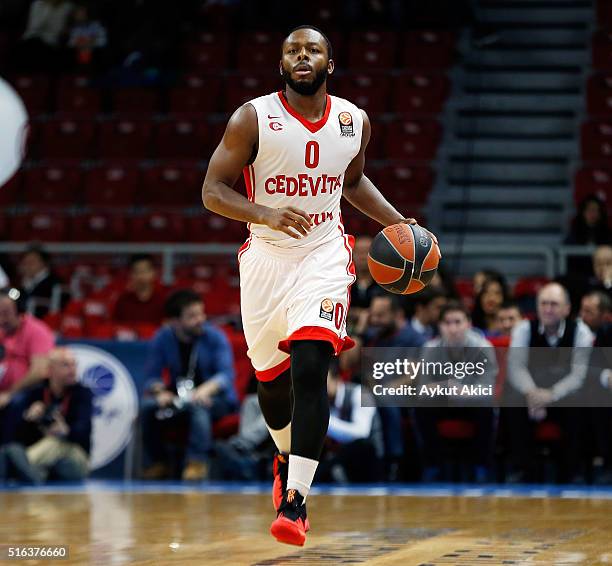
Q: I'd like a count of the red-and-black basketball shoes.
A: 2